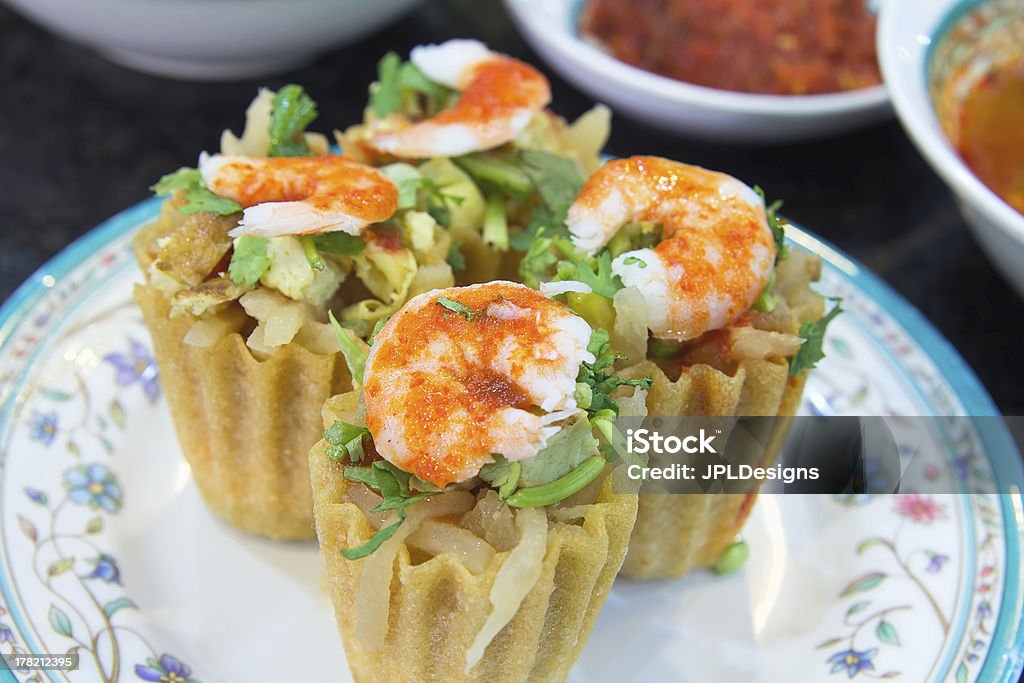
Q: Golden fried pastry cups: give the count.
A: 4